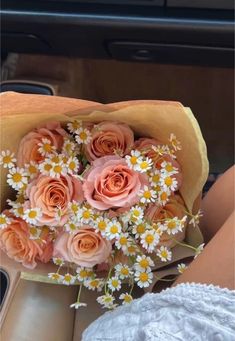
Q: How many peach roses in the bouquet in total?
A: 8